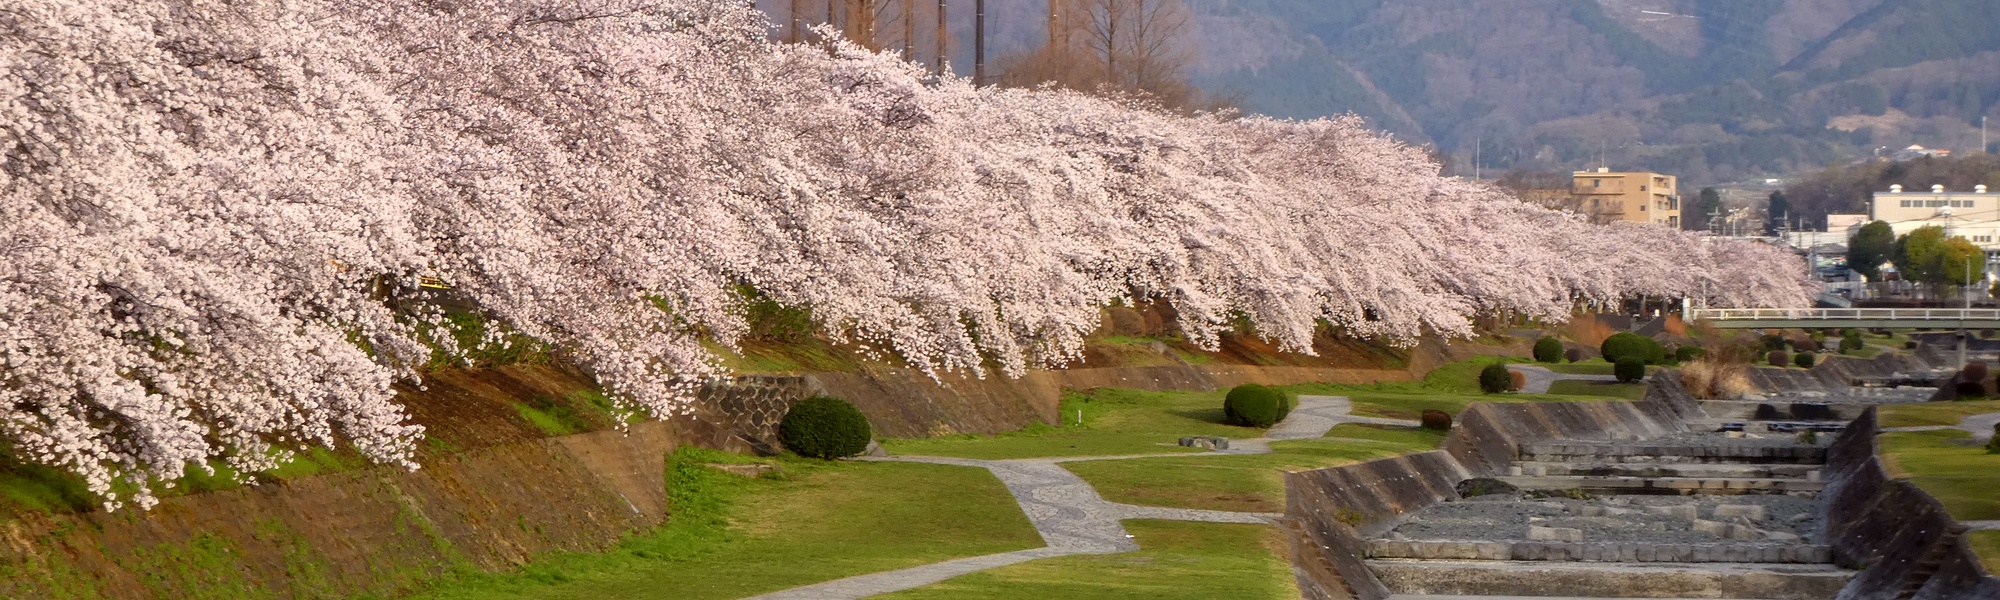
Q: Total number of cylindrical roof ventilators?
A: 3